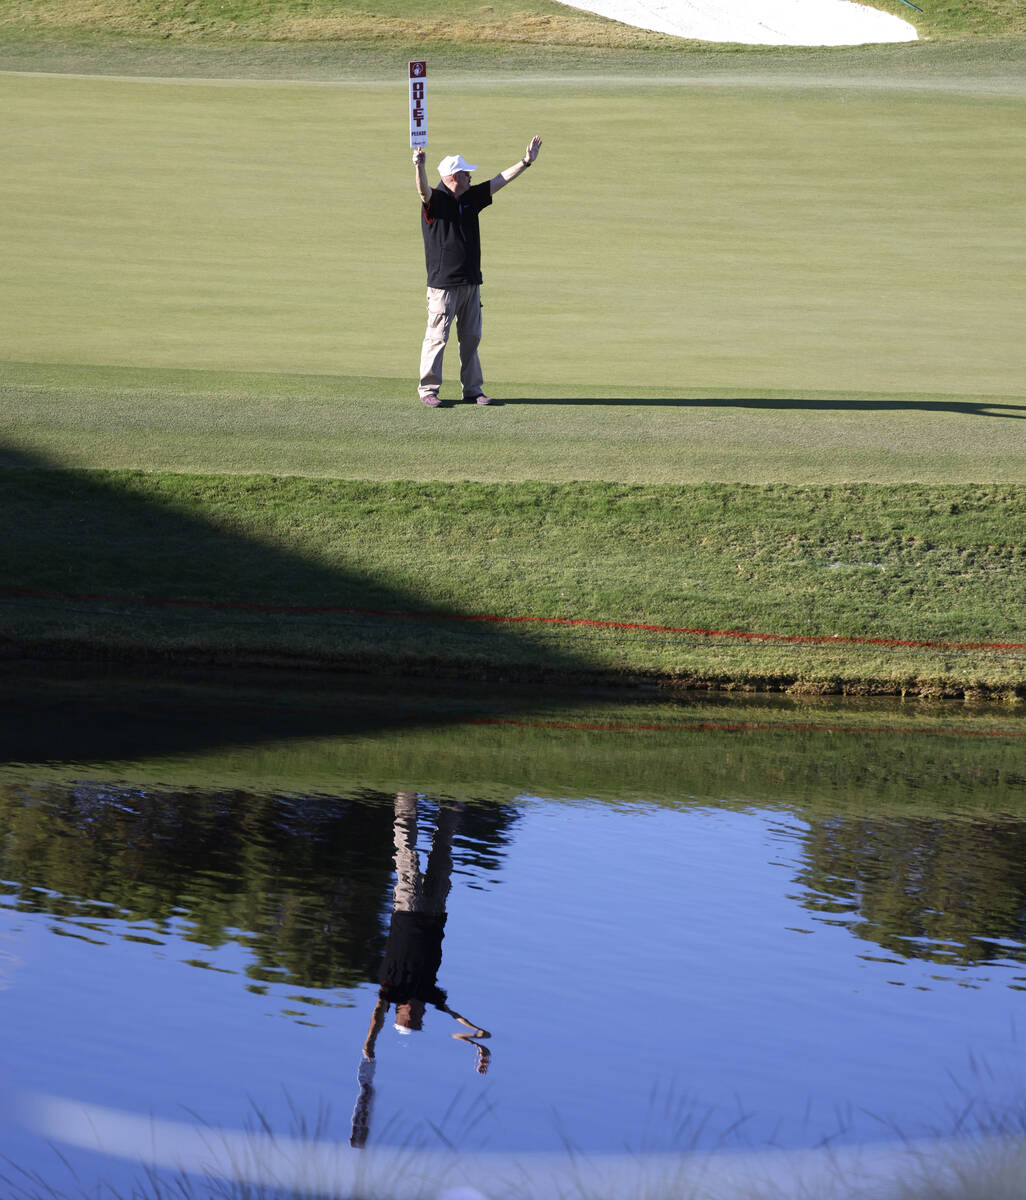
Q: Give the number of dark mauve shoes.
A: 2